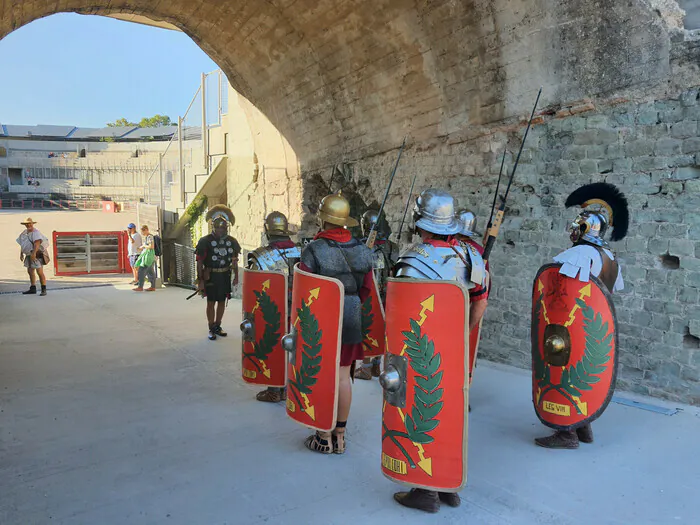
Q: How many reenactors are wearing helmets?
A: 7